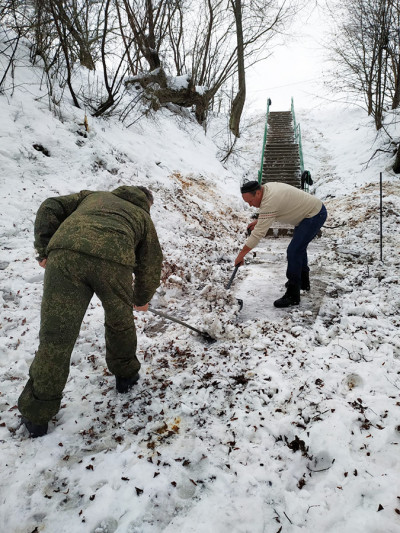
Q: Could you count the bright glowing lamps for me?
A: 0